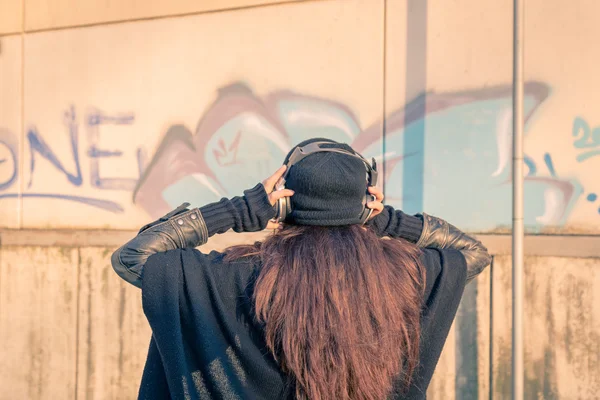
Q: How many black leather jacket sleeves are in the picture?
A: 2